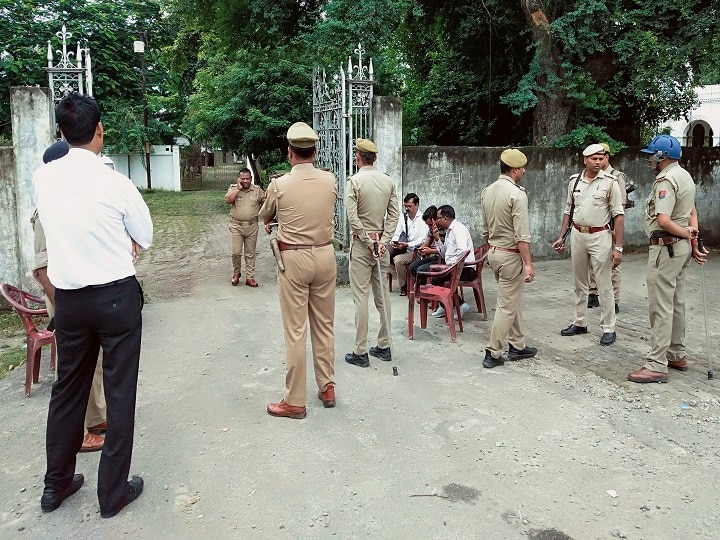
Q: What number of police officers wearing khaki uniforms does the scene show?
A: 8